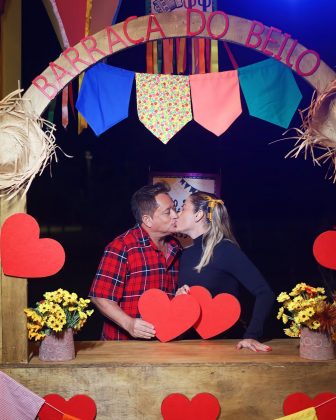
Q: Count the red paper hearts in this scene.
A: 7